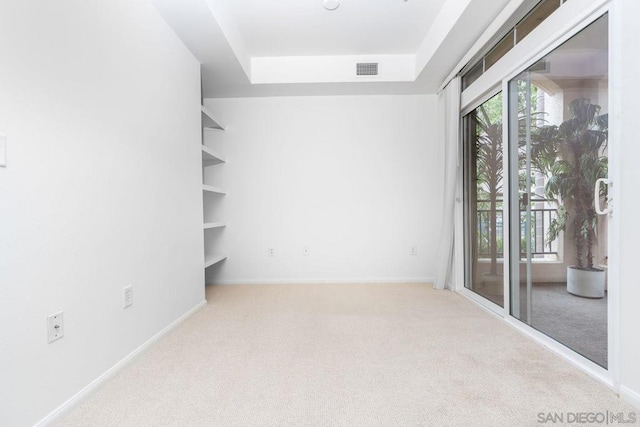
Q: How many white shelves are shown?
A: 5